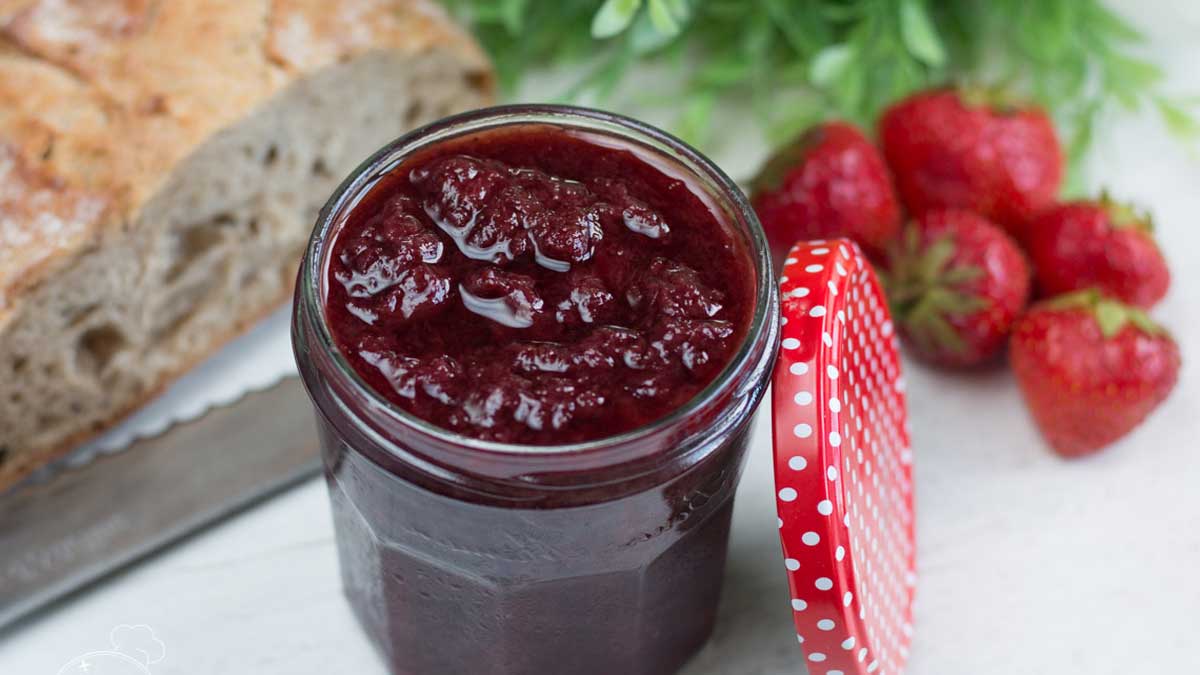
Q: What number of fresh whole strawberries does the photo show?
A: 5